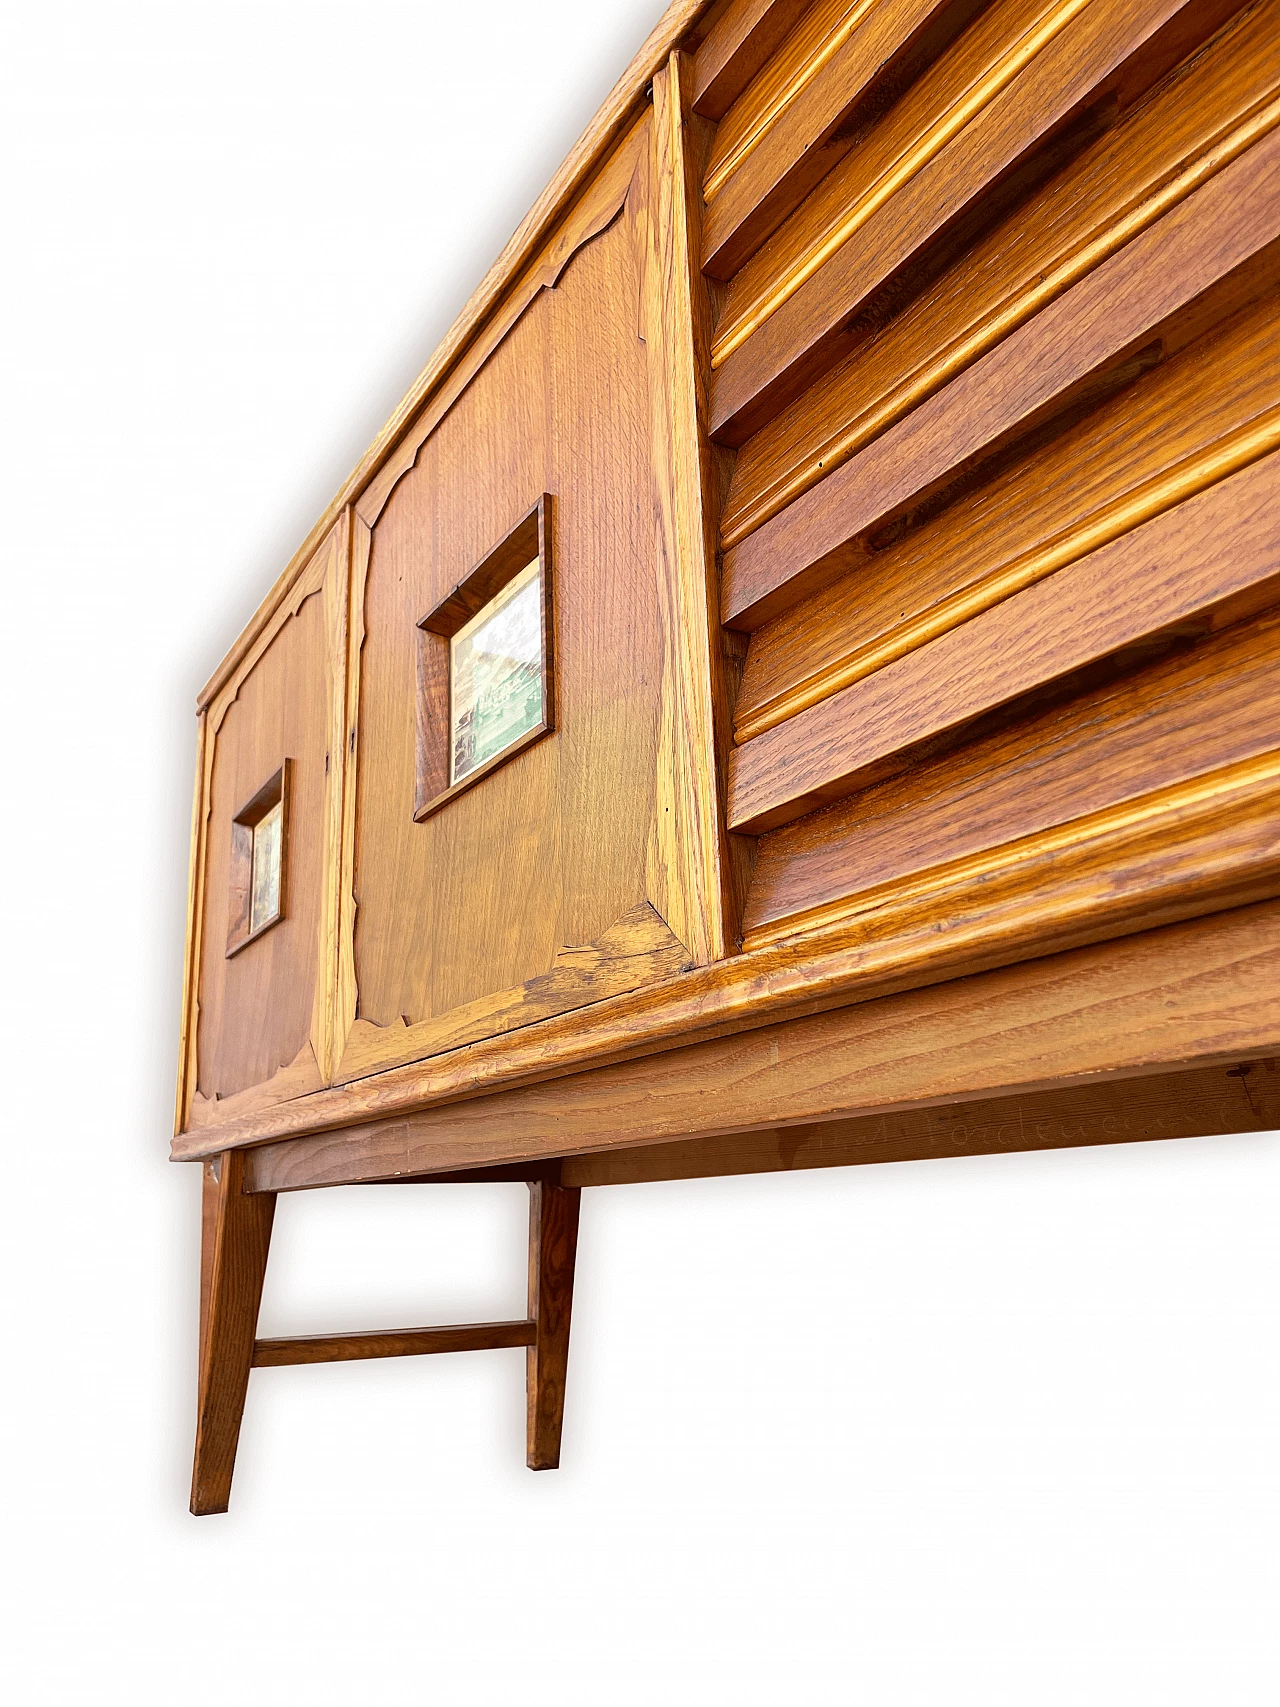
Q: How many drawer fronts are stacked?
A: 5